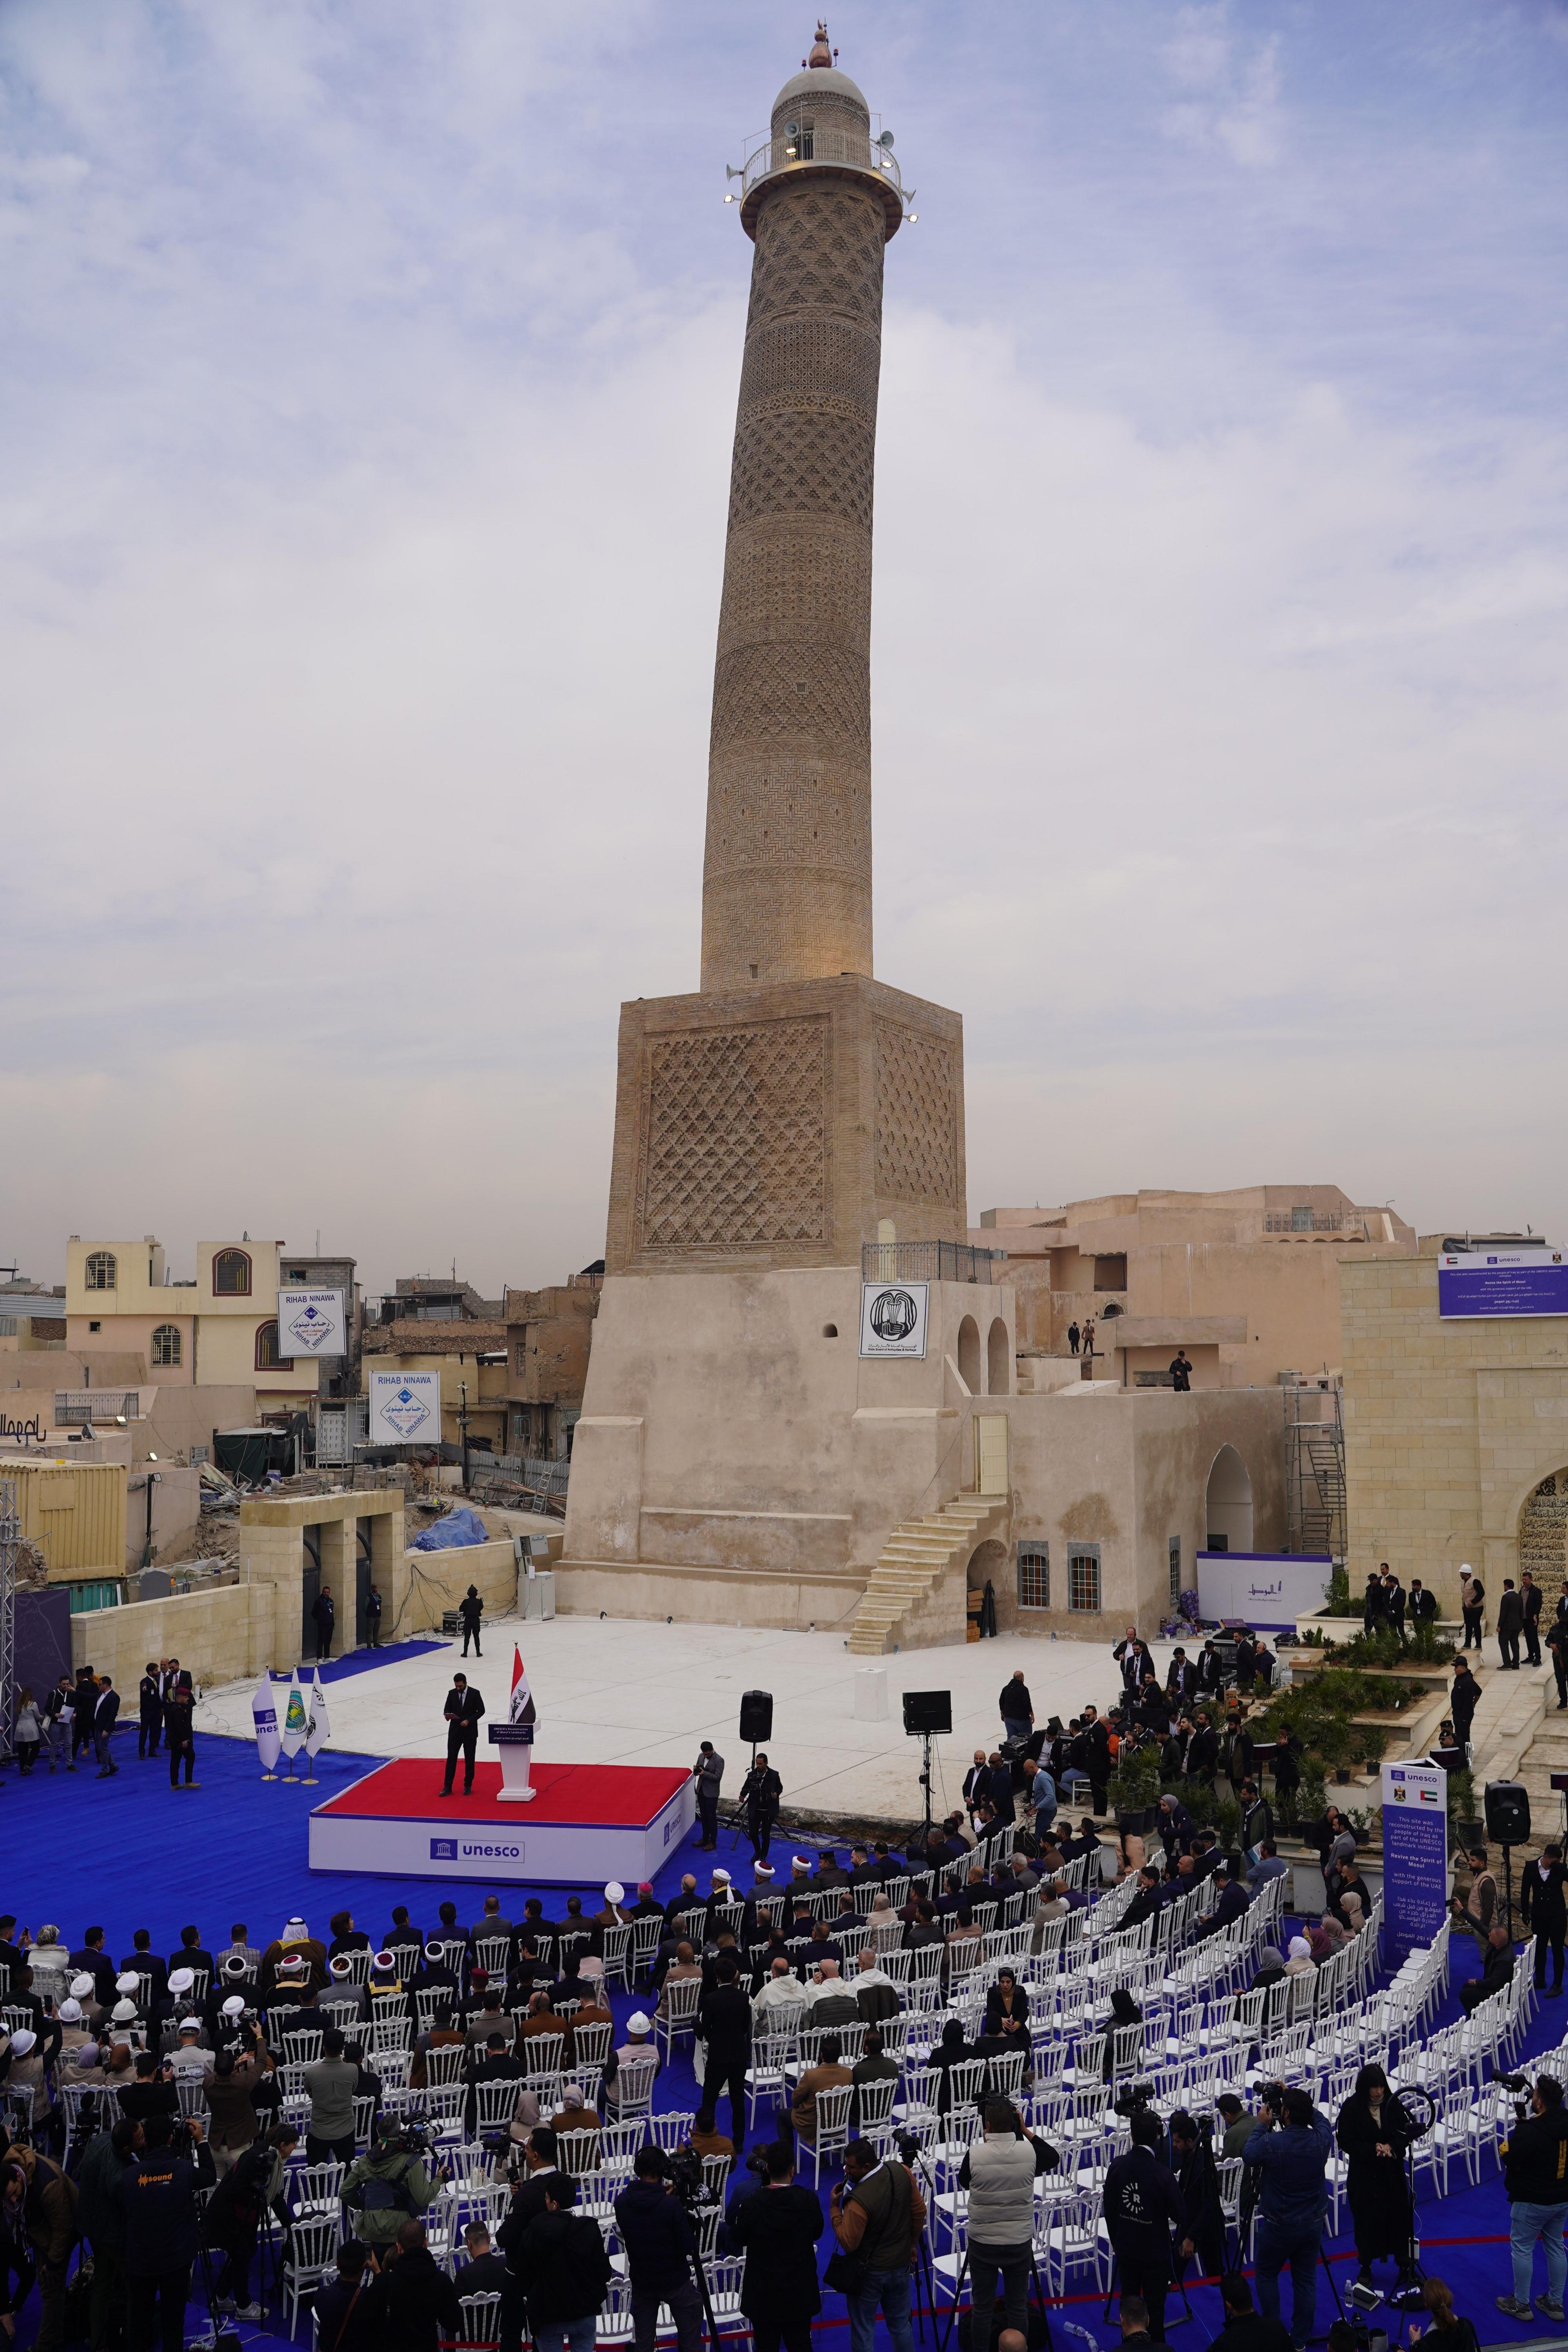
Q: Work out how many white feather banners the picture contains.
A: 3